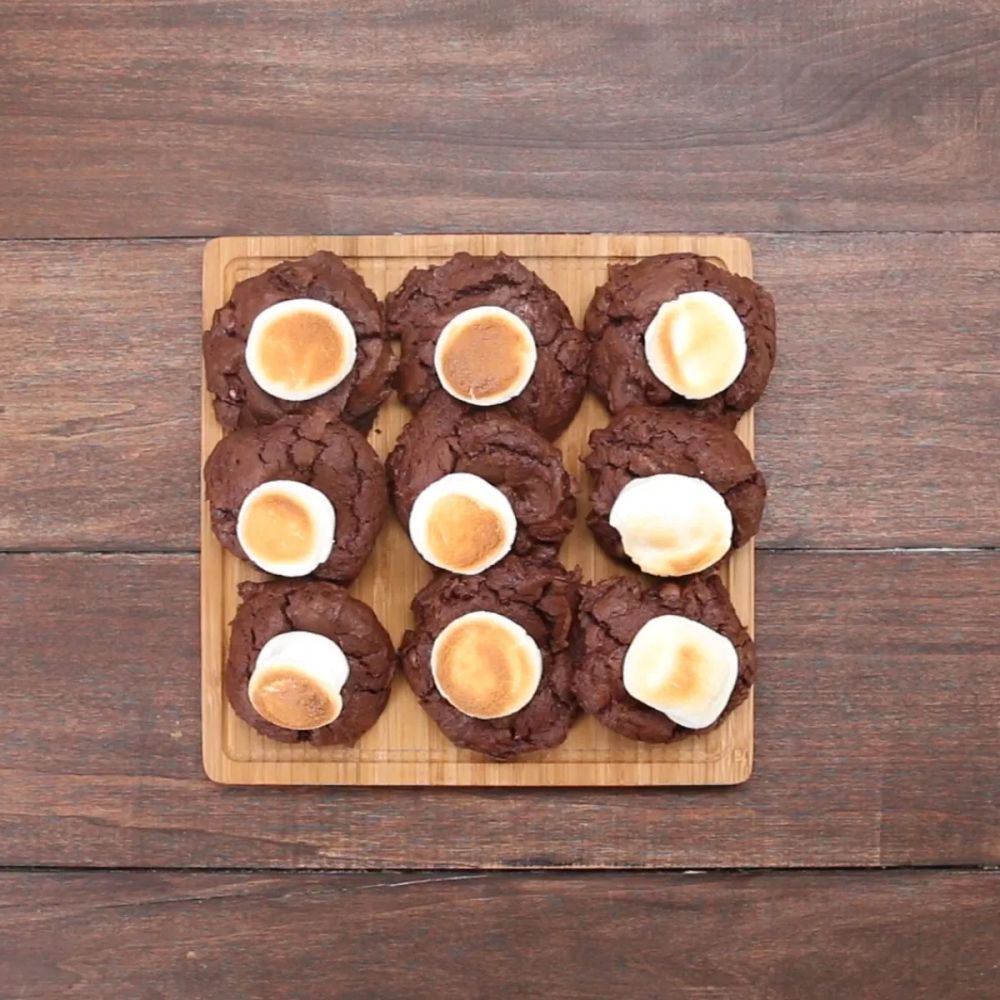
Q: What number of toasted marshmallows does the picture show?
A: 9